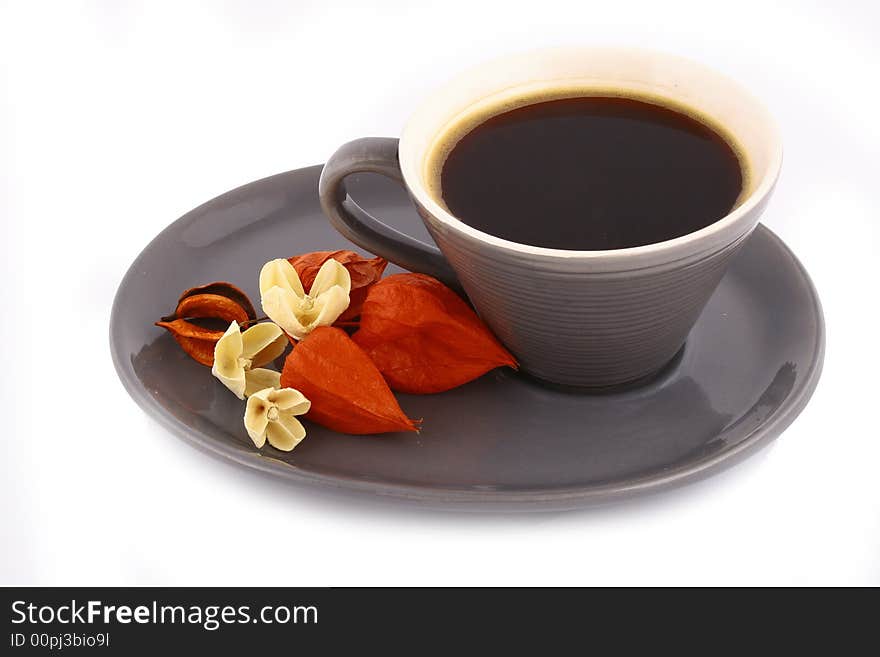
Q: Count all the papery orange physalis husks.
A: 3